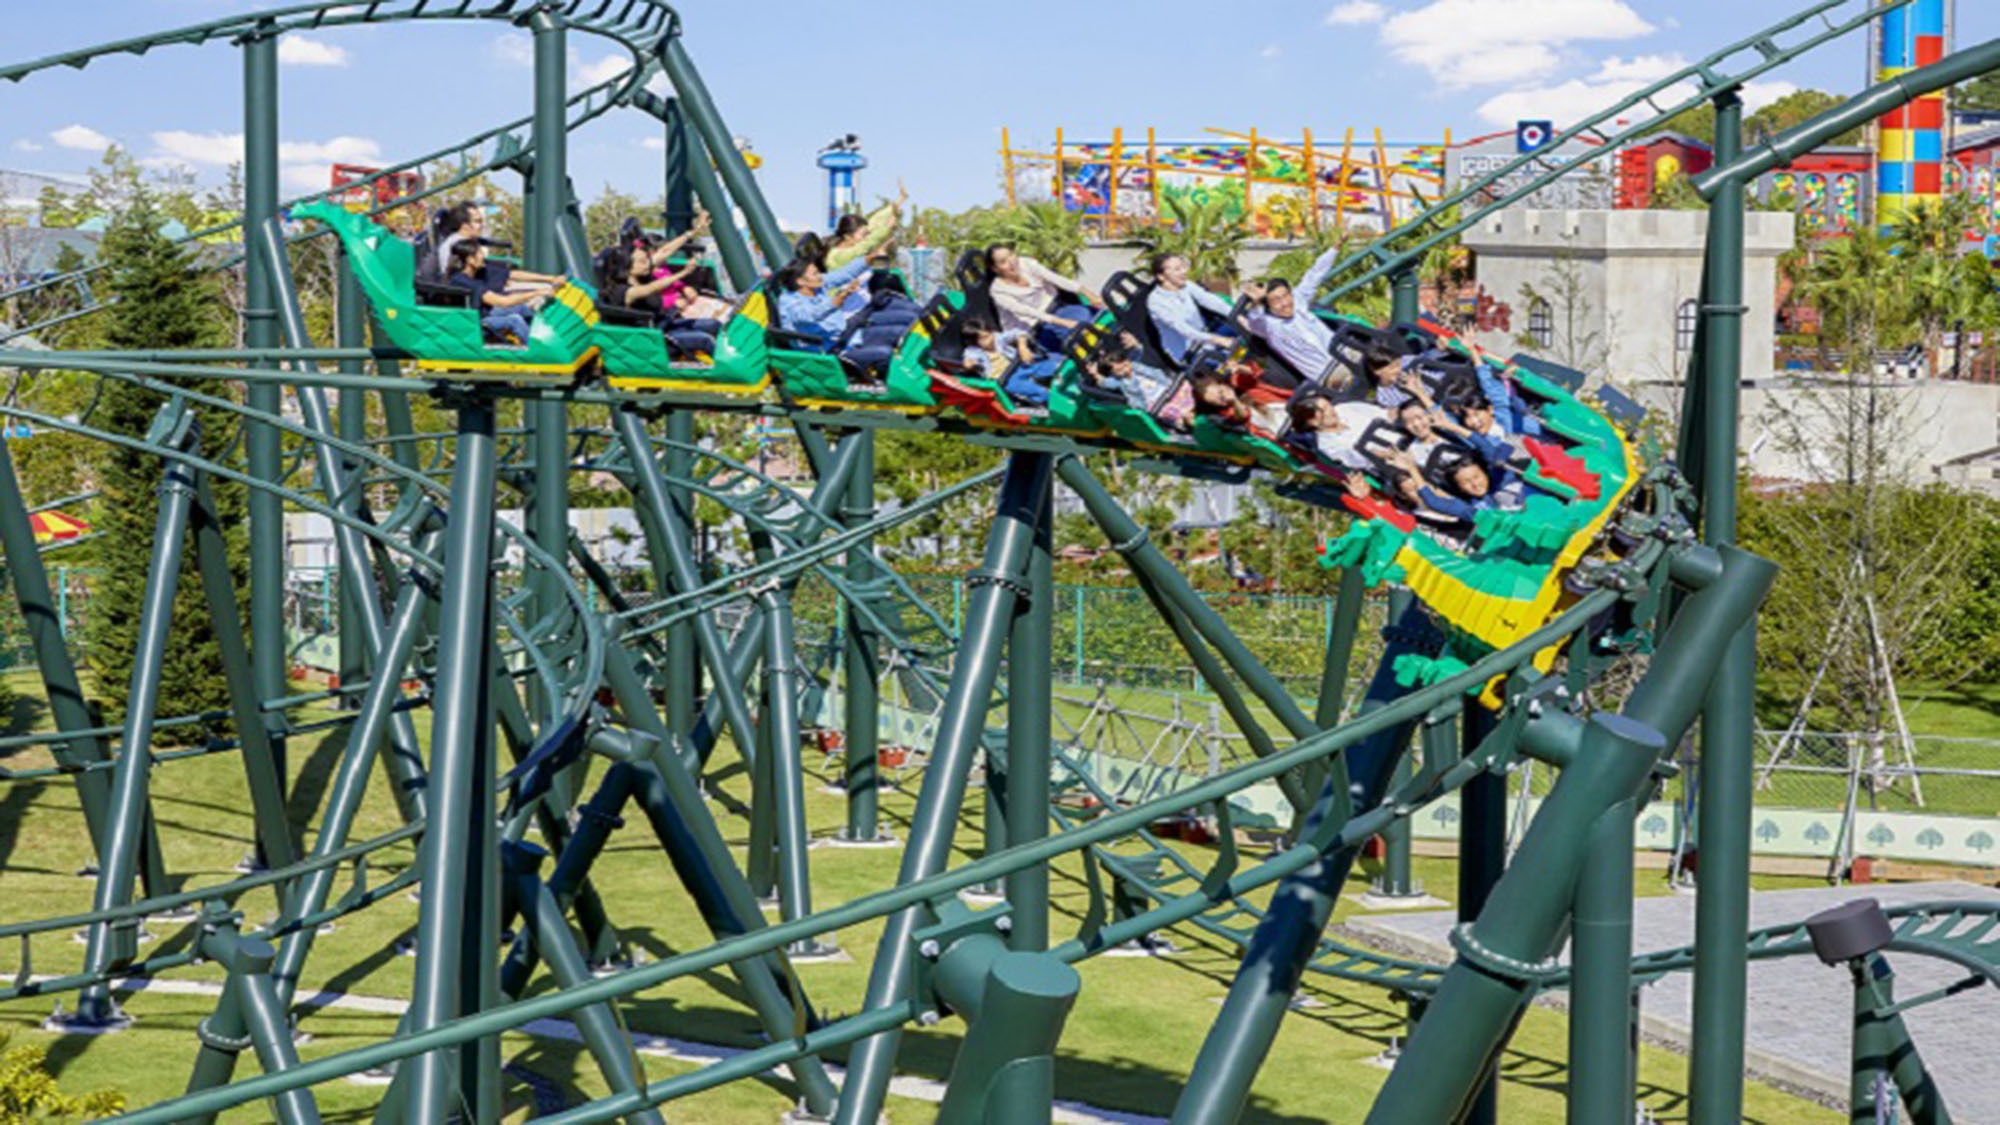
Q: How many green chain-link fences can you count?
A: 1